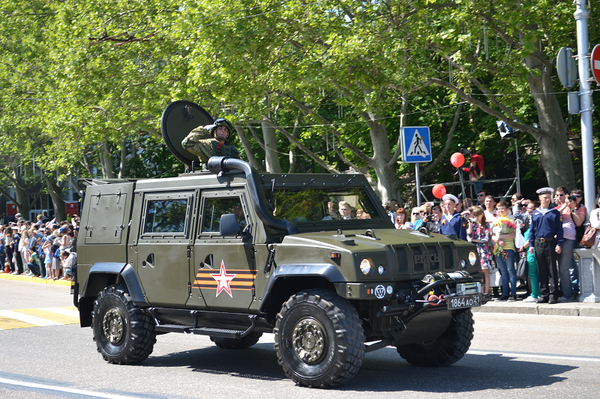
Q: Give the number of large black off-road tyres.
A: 4